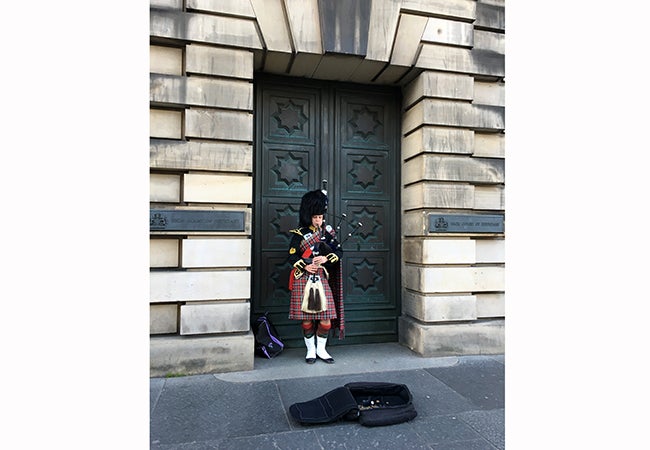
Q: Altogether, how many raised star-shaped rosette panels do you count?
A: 8